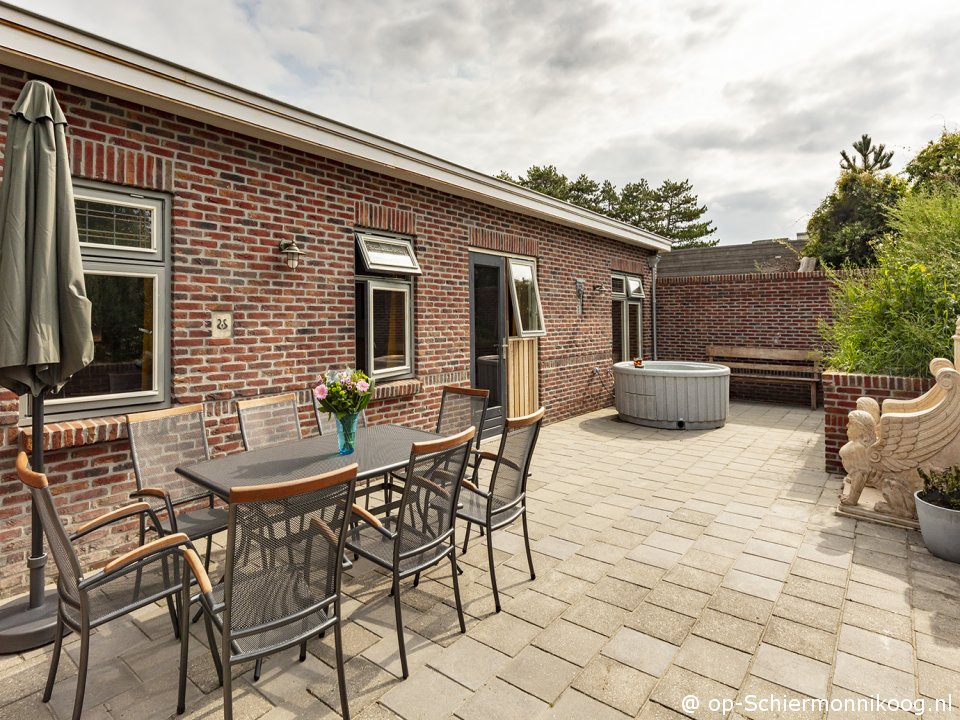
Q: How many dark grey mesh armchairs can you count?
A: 8